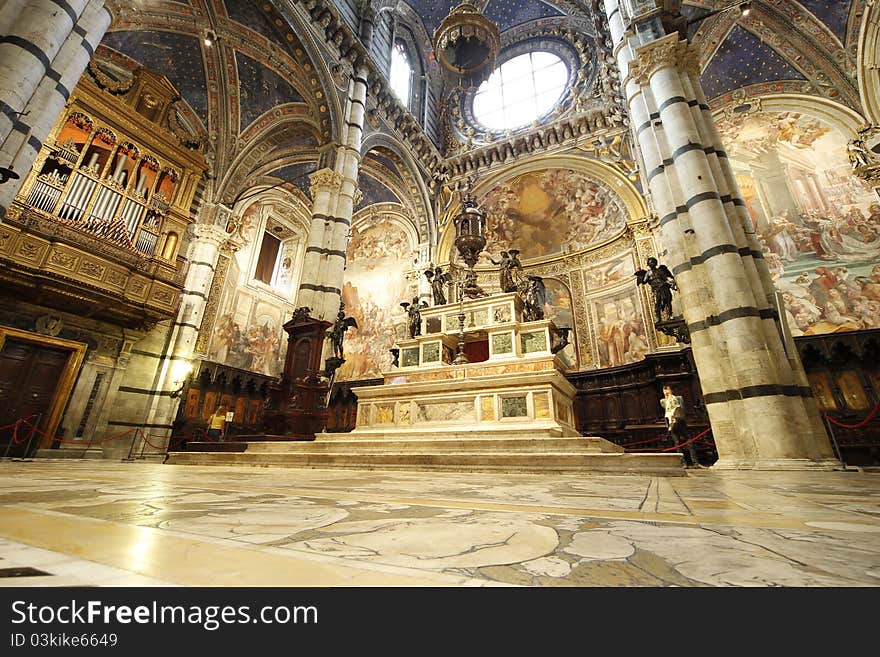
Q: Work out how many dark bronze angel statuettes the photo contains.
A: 6